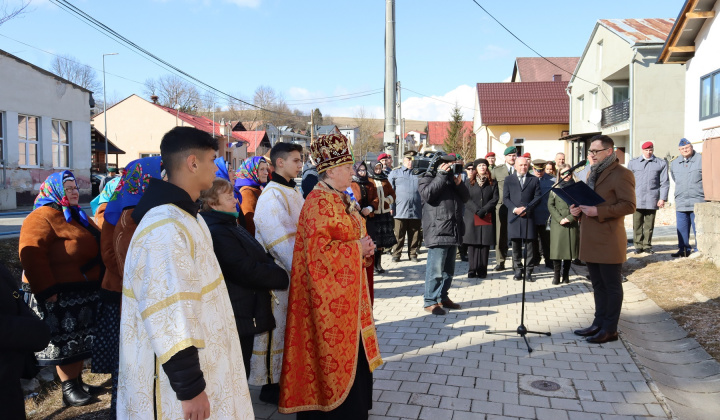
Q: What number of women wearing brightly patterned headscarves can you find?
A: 5